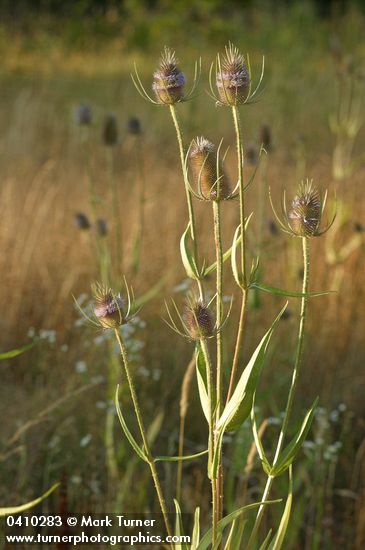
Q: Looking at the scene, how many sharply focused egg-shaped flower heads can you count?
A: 6